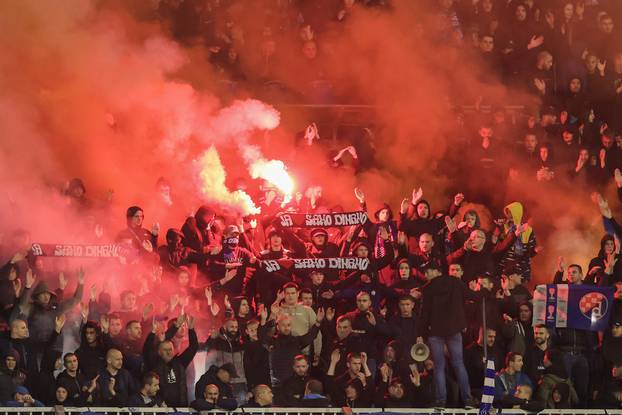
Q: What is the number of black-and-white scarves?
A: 3